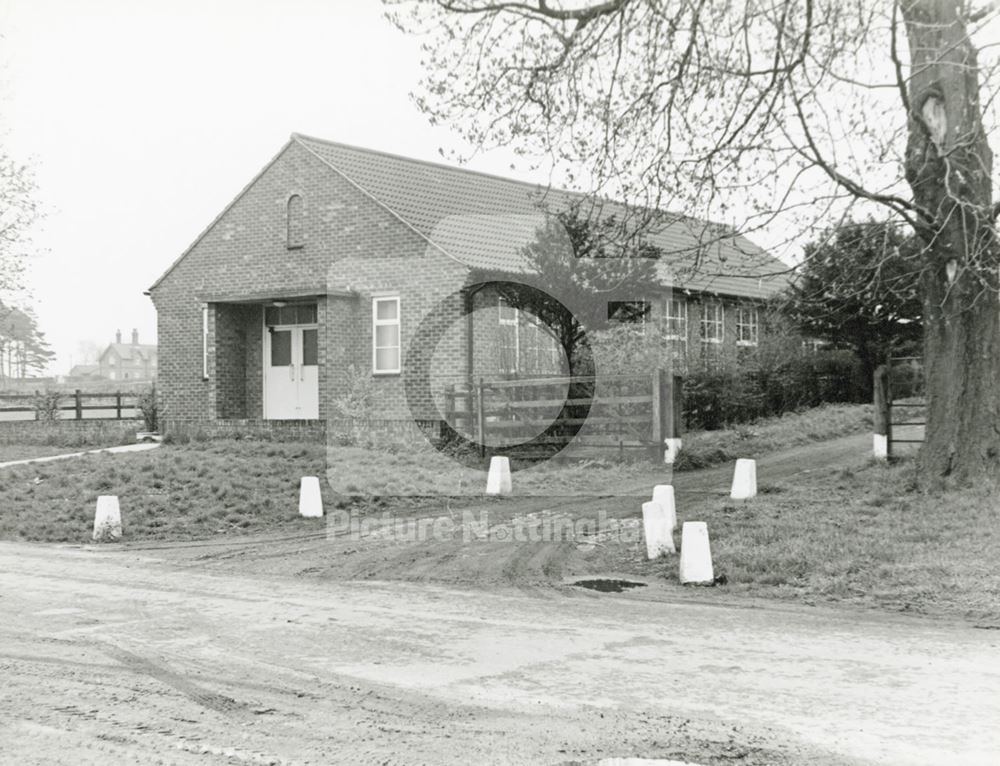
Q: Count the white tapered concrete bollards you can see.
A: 7